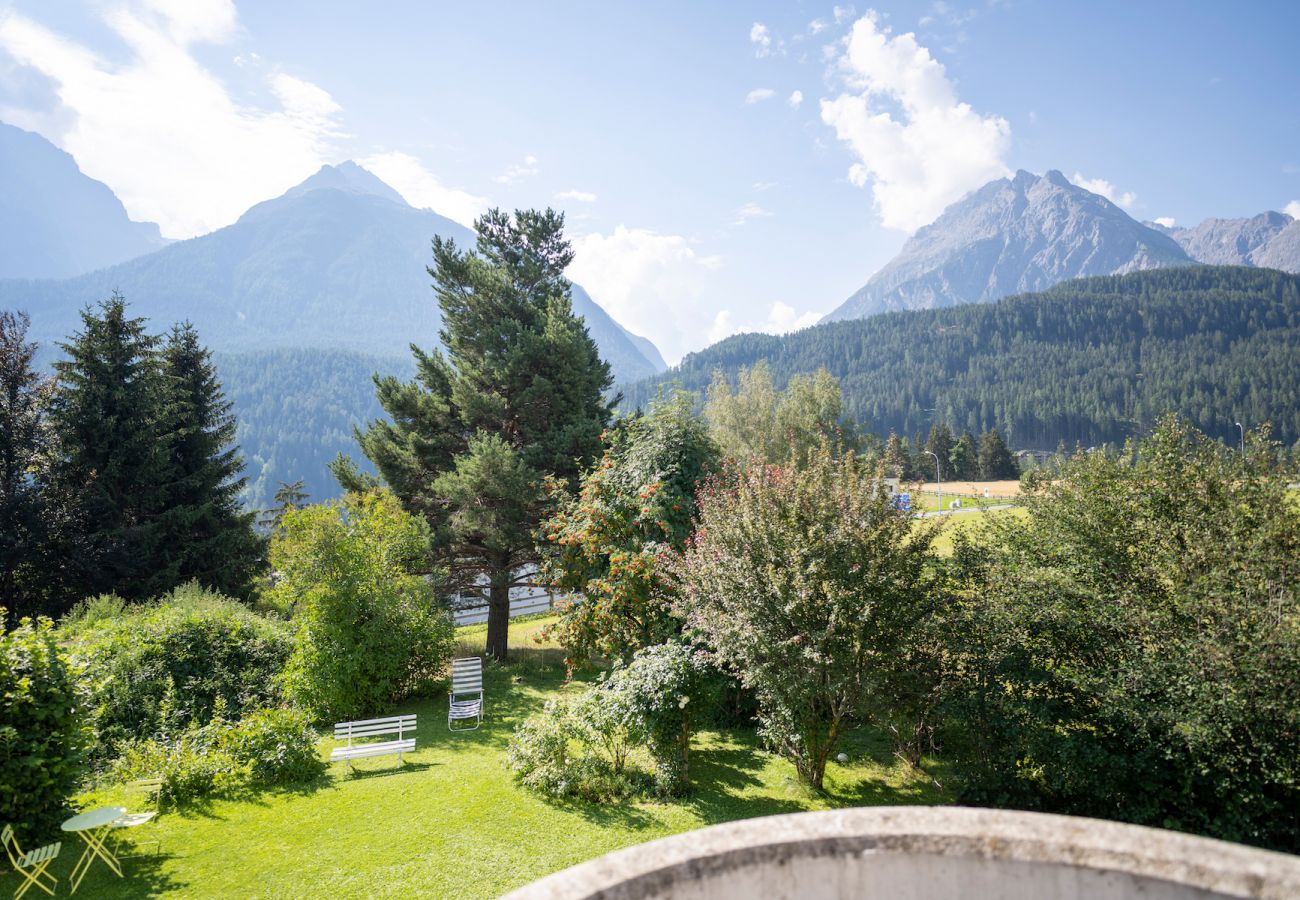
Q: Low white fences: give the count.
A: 1